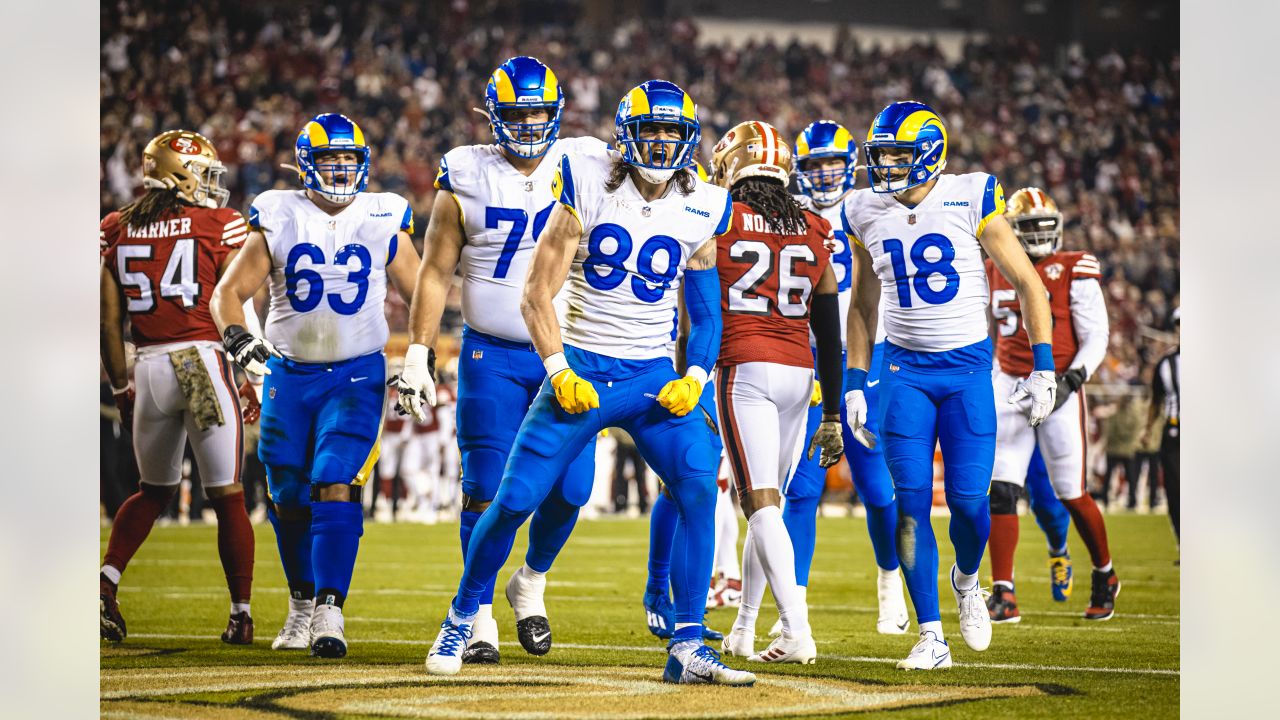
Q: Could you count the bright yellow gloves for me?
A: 3